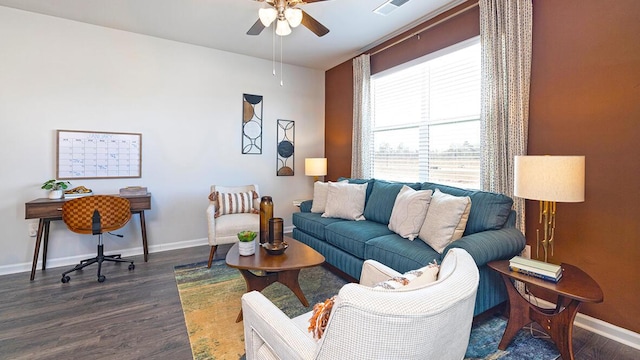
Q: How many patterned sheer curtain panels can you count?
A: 2